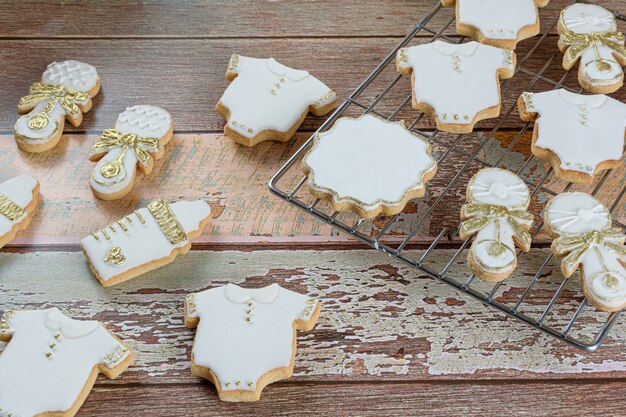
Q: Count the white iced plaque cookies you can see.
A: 1